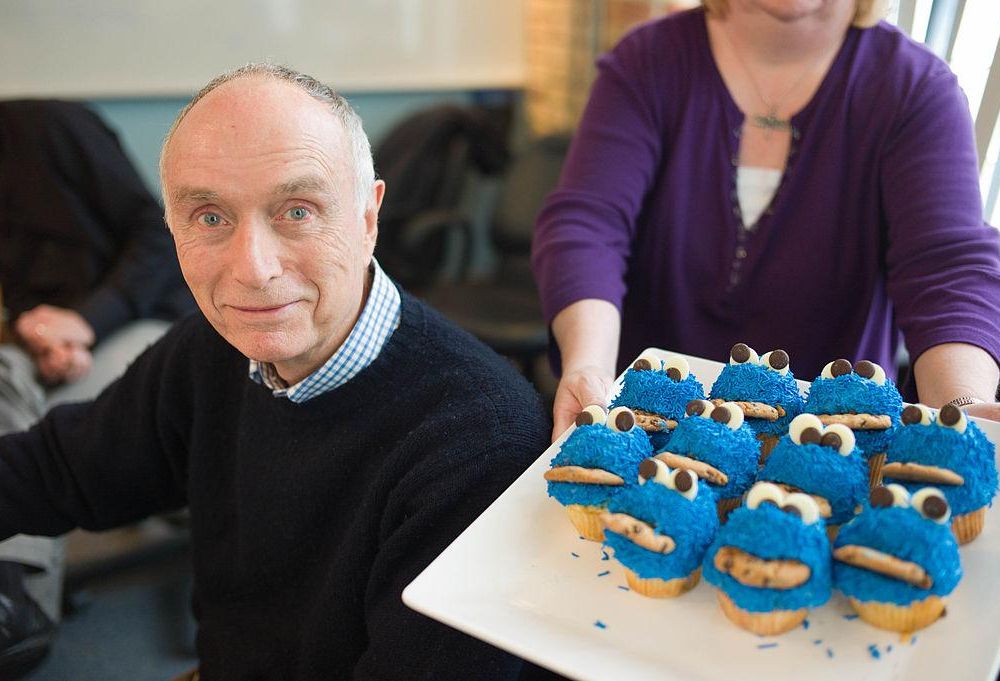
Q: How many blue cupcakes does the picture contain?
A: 10